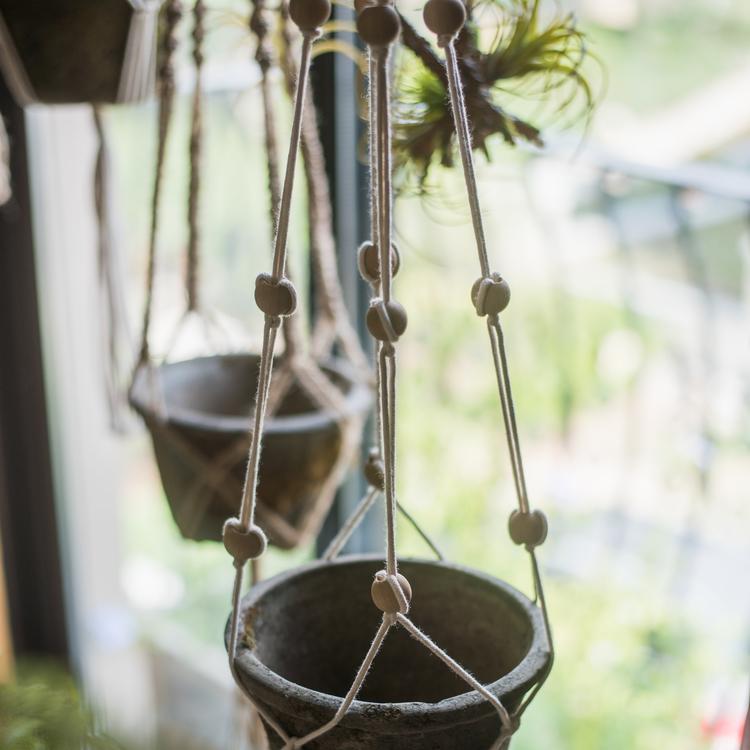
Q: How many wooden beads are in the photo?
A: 12